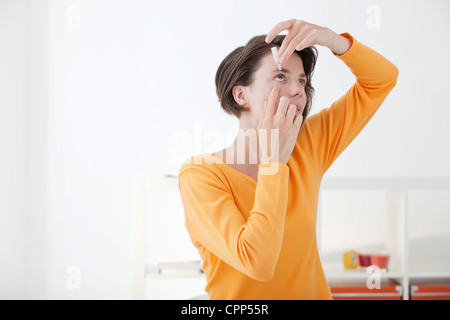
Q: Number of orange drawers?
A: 2